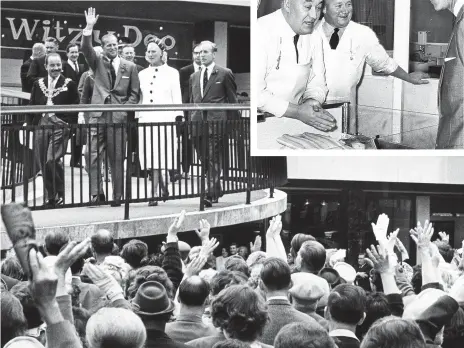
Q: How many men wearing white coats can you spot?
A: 2